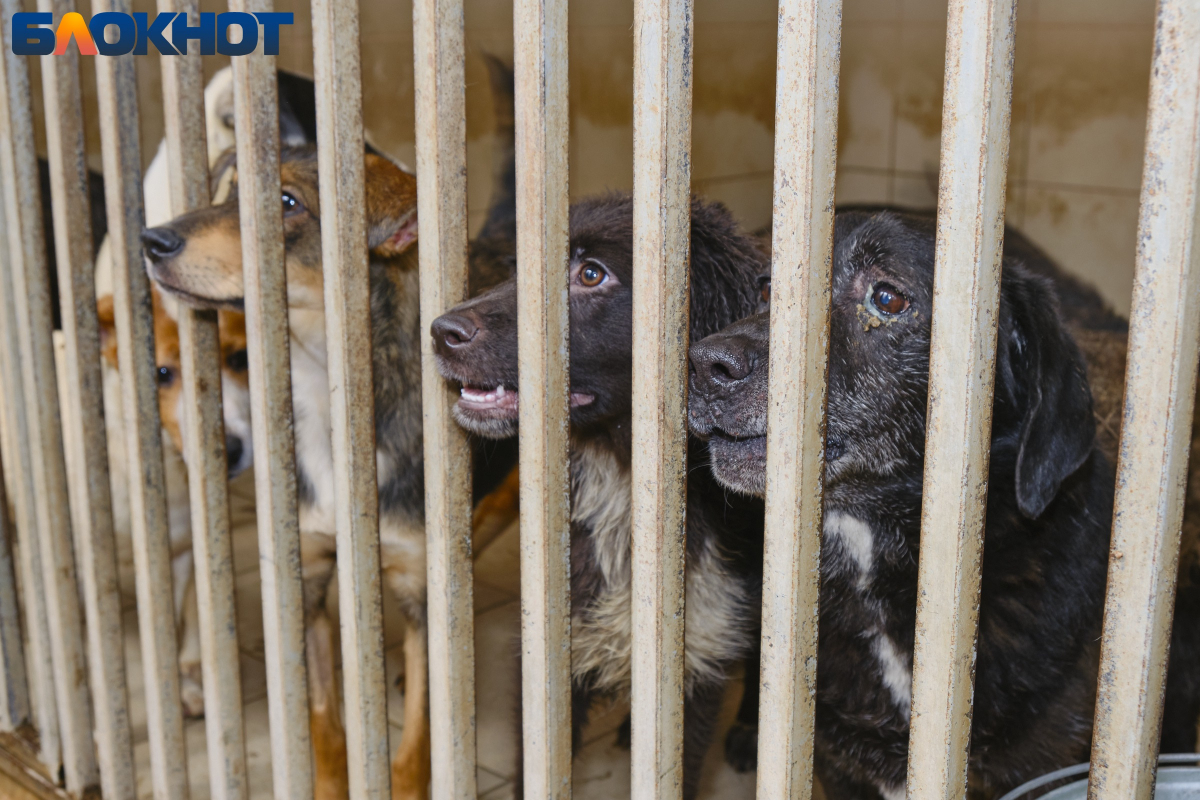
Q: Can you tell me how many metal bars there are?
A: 14